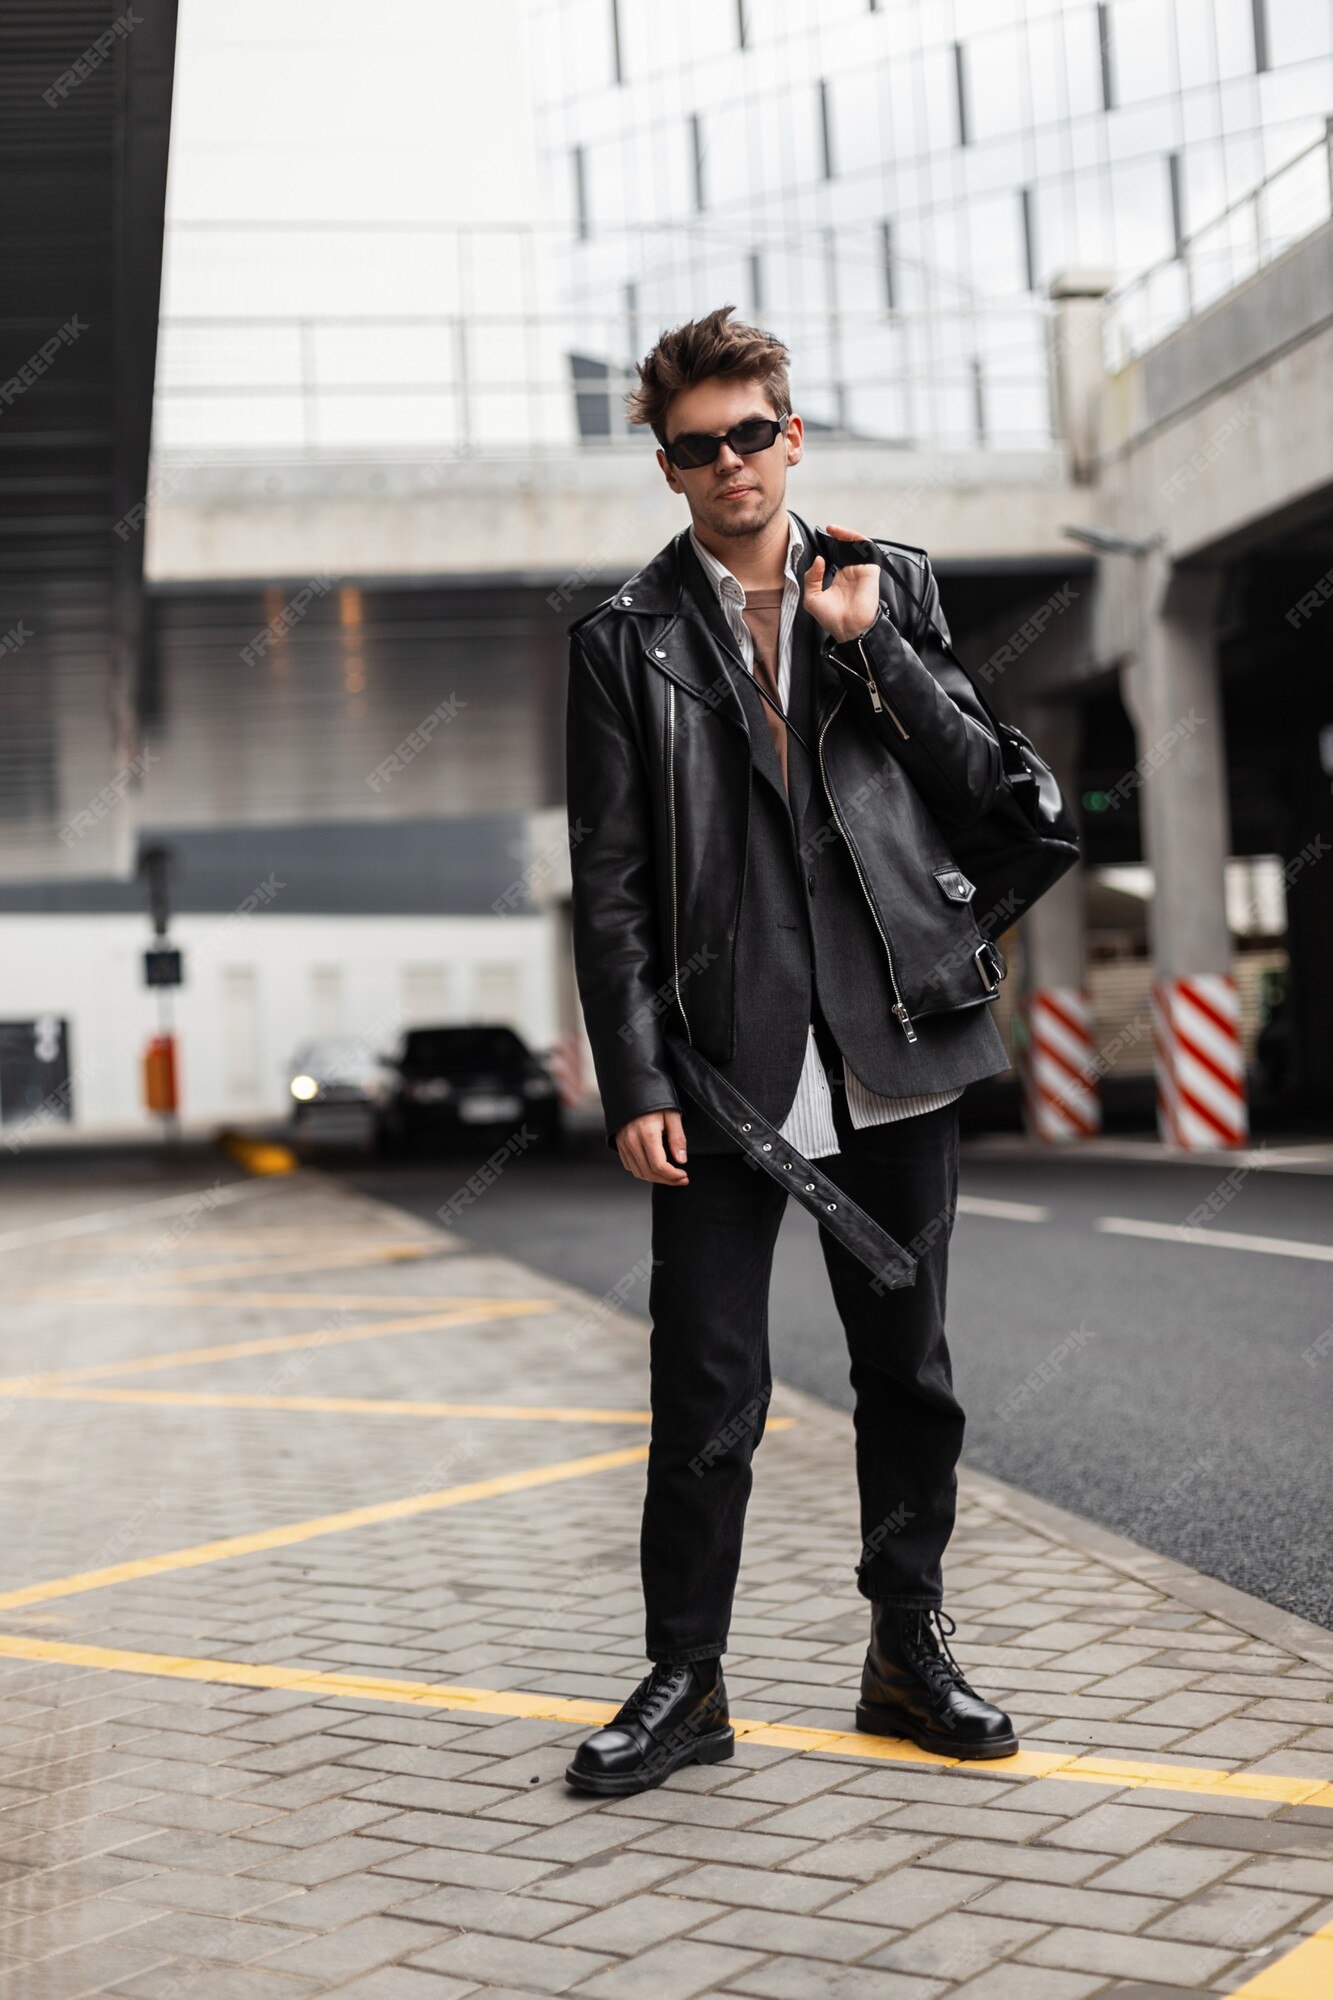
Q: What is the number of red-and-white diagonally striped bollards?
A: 2